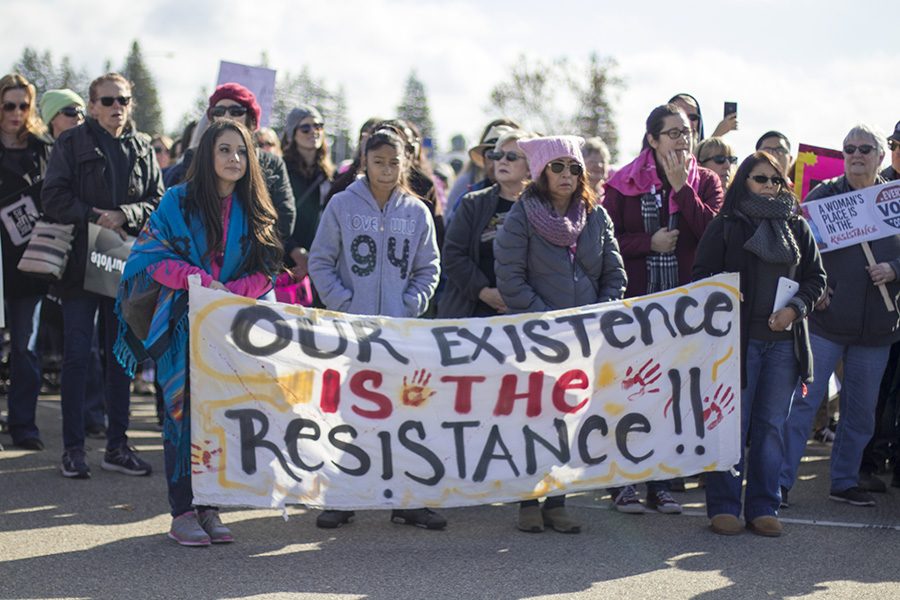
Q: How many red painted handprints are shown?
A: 4